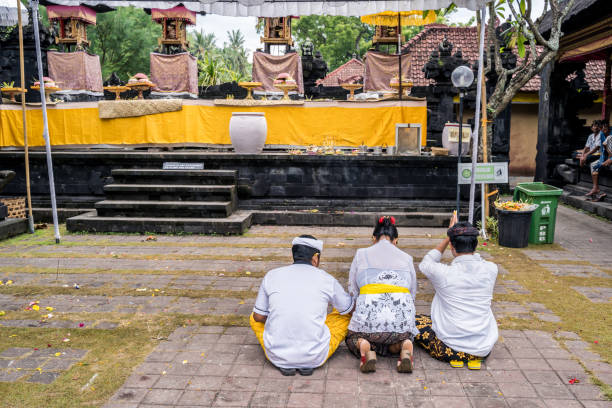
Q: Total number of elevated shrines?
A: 4